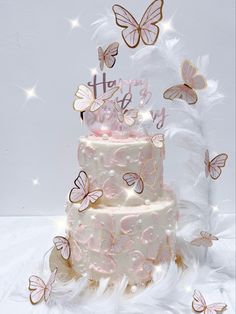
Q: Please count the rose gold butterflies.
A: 13